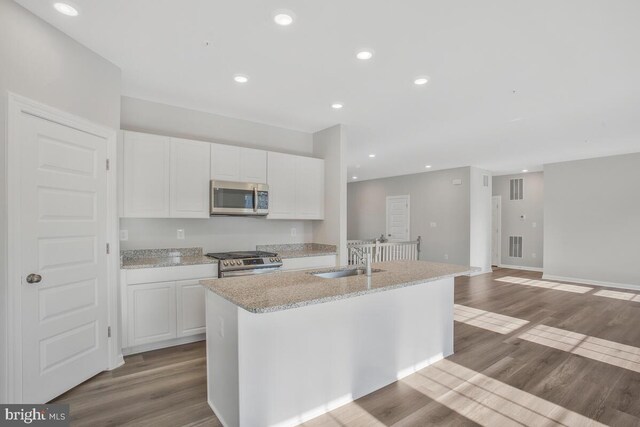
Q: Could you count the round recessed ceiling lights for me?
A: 10